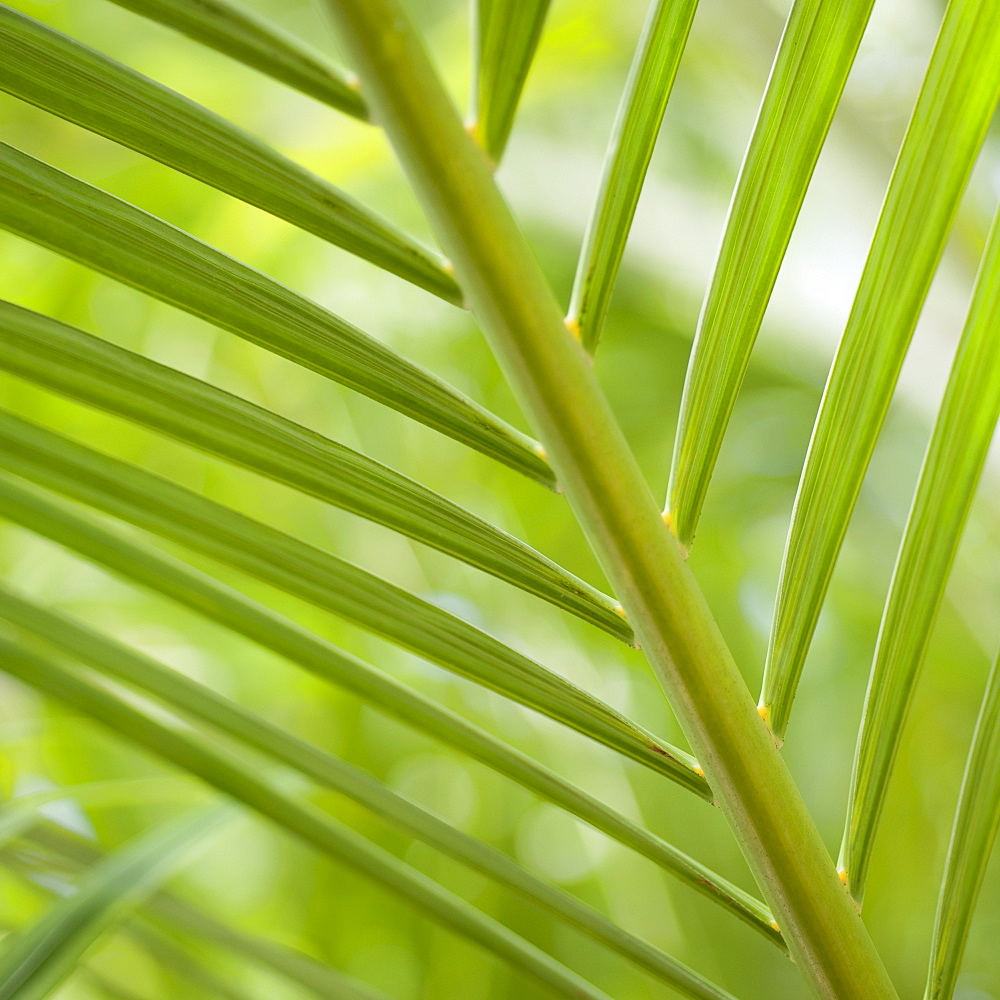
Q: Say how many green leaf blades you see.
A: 14